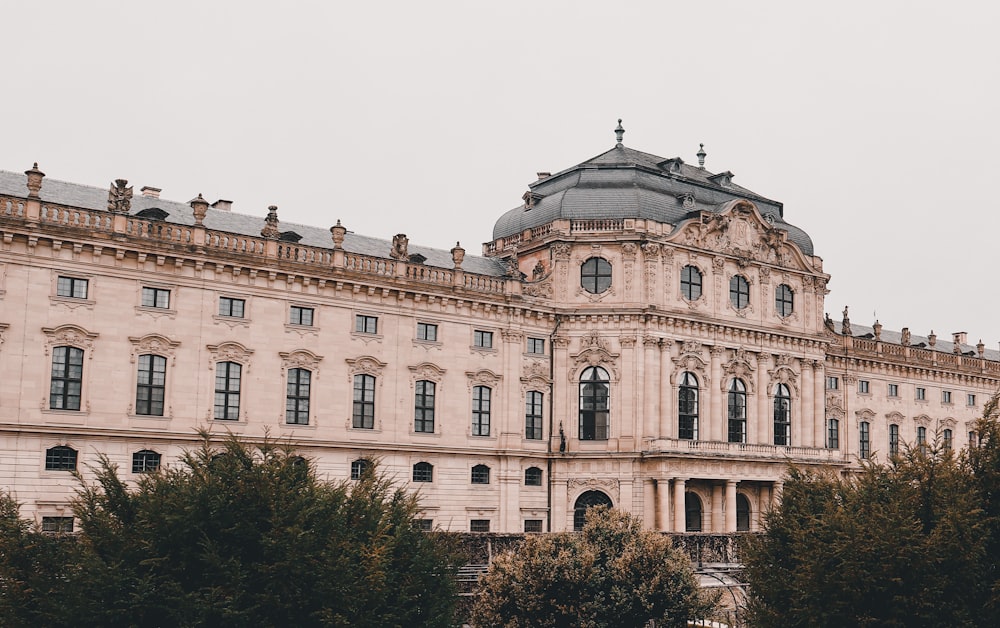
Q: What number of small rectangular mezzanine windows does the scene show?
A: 14